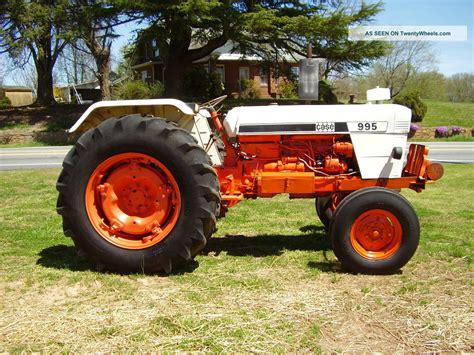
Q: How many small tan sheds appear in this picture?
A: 1